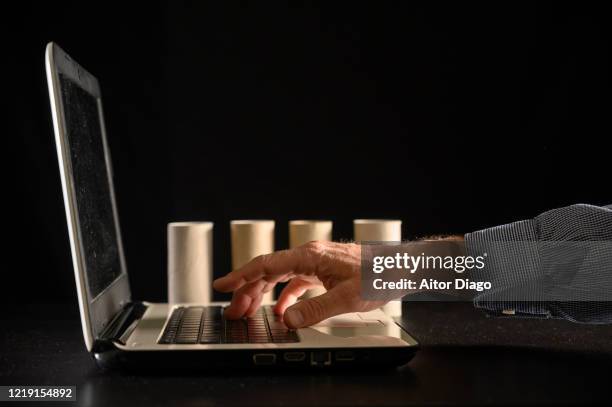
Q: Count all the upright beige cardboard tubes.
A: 4